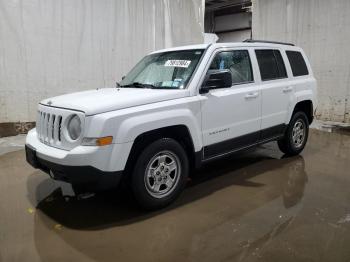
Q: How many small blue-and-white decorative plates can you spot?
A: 0